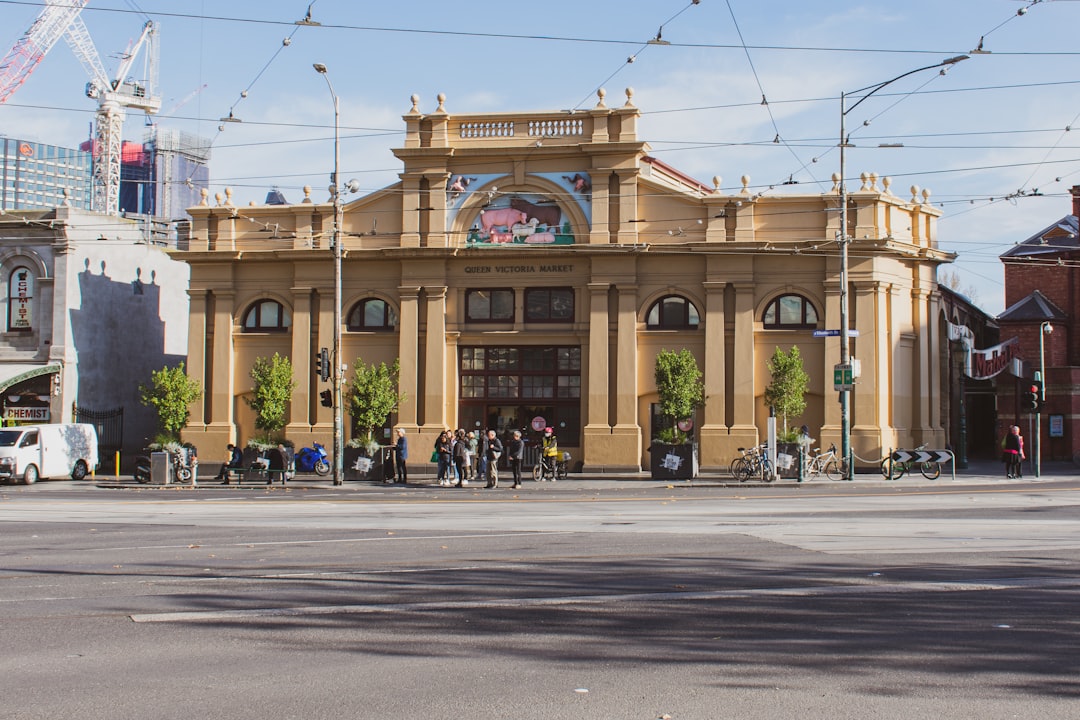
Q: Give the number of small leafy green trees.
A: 5